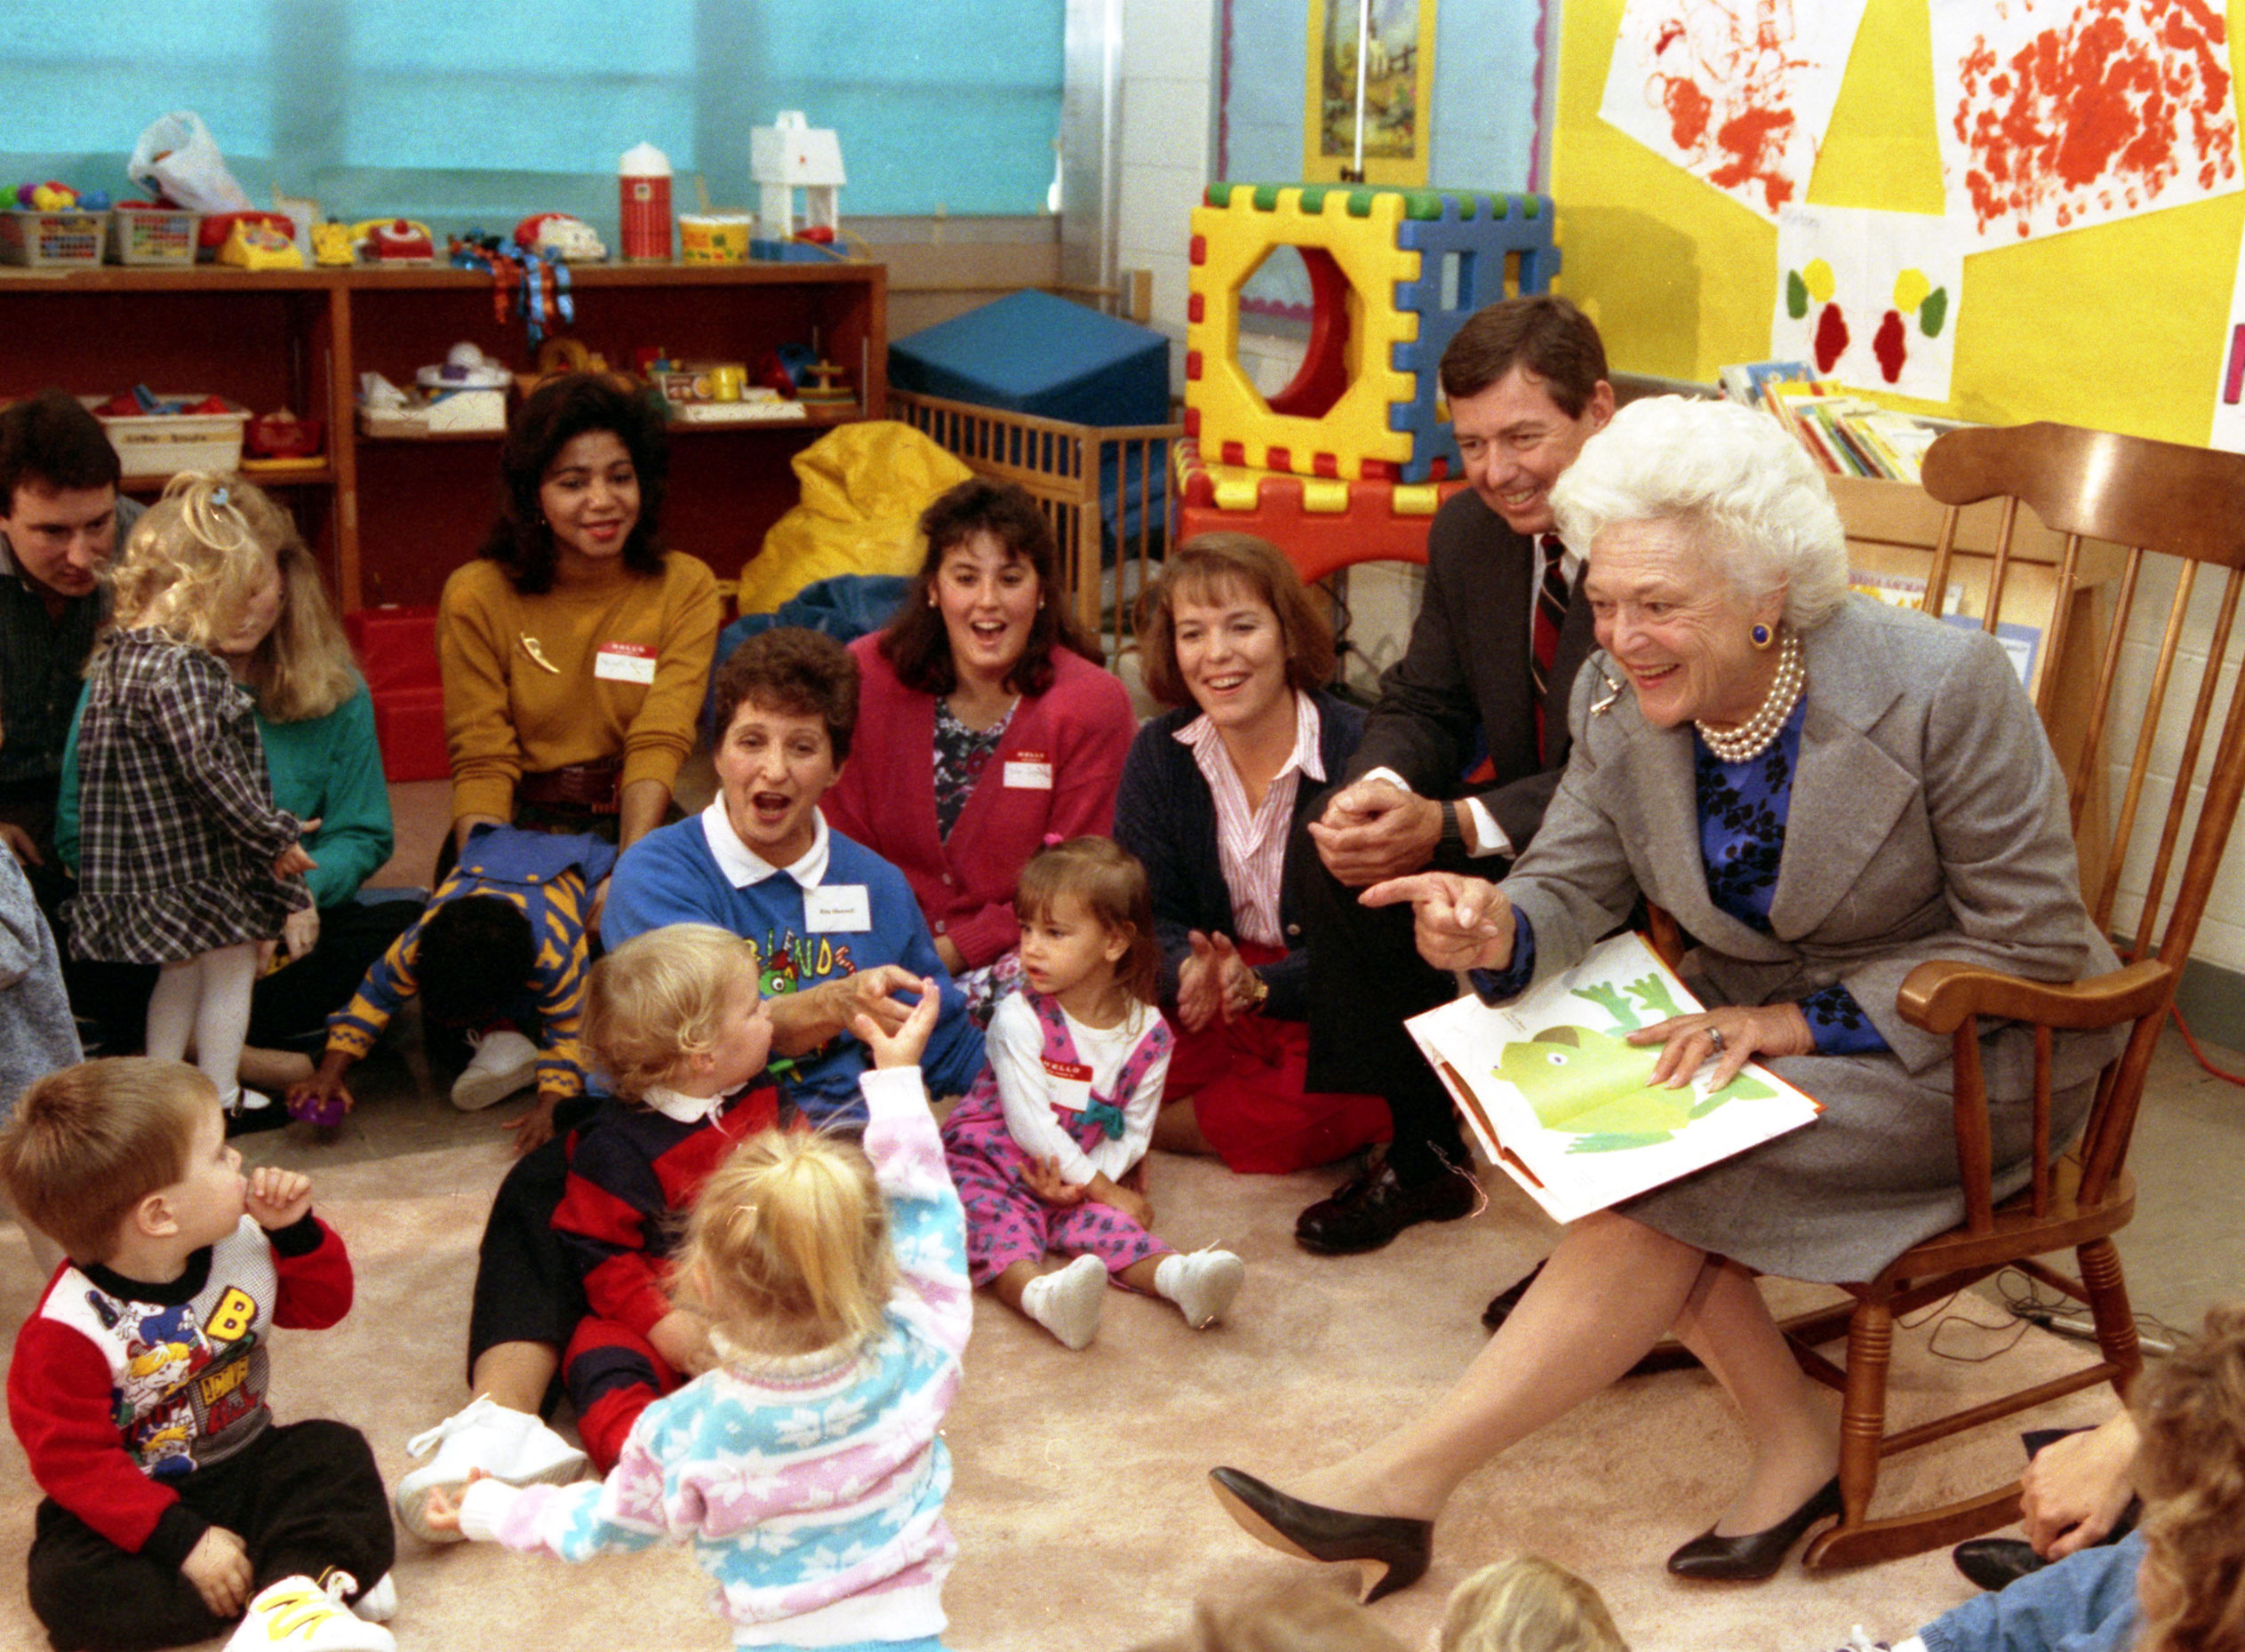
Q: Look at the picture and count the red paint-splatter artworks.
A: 2